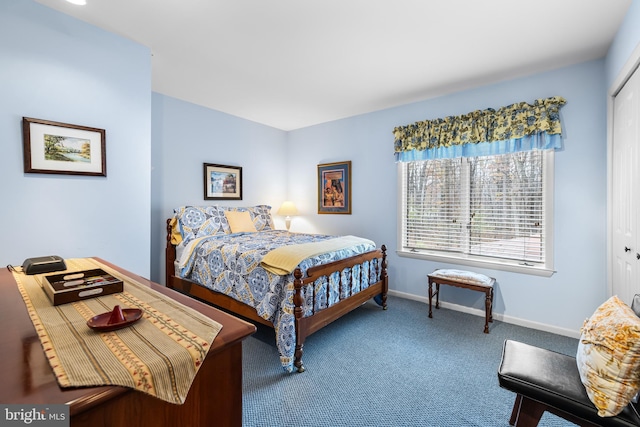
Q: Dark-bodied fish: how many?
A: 0